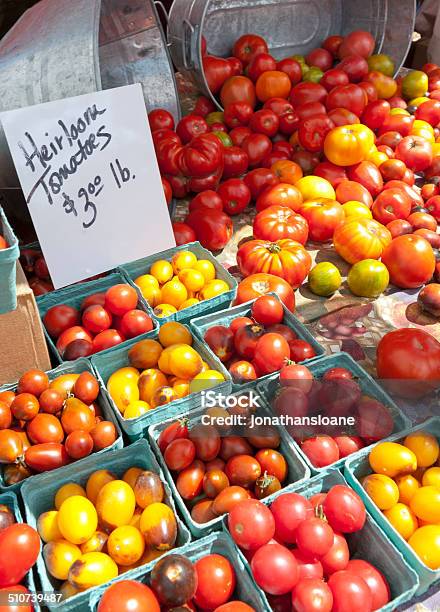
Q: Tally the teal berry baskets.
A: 13